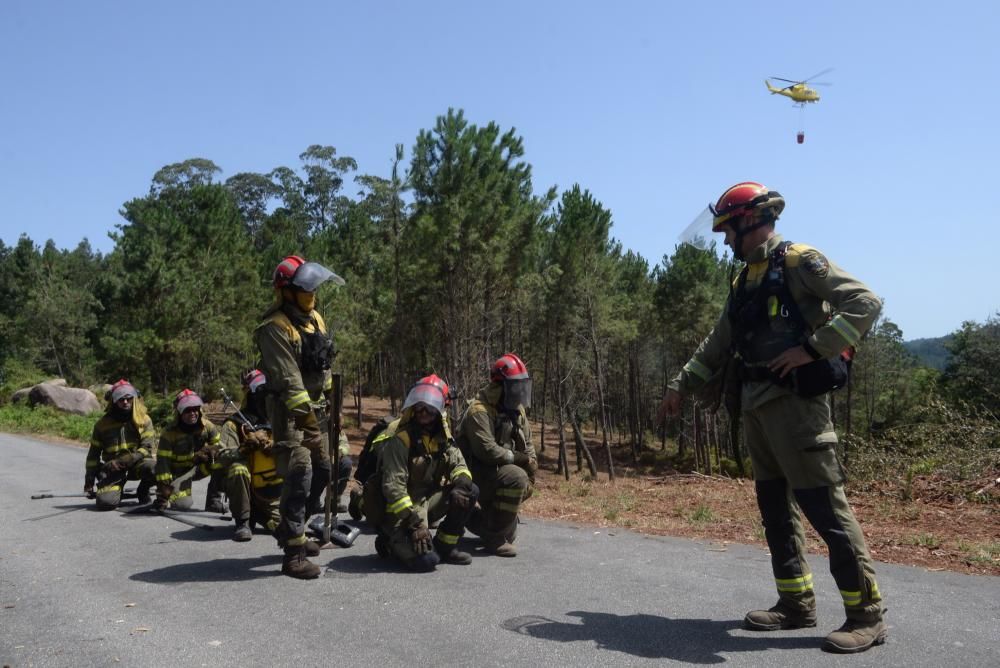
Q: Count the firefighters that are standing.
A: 2